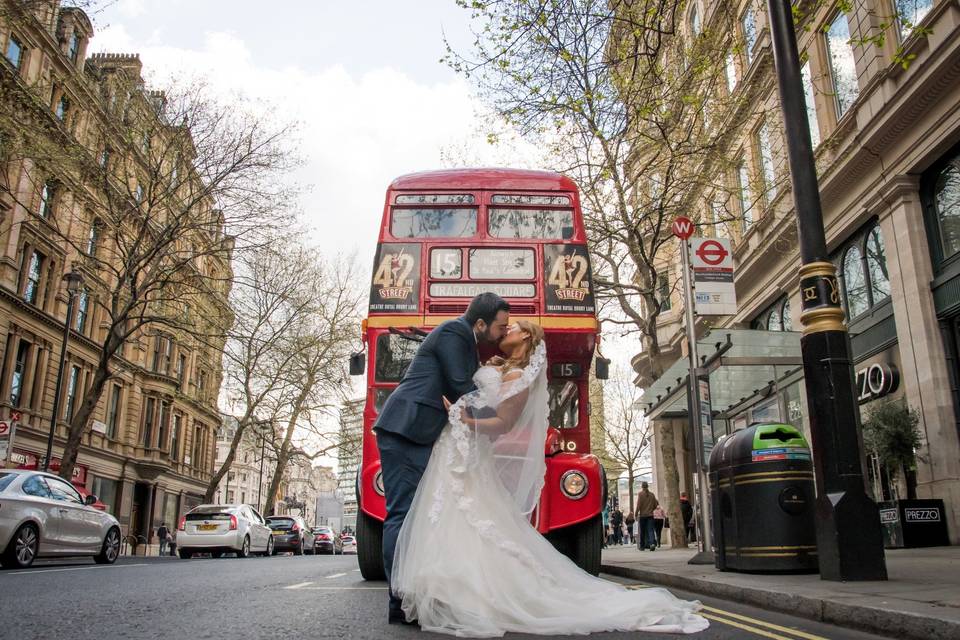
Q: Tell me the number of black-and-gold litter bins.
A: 1